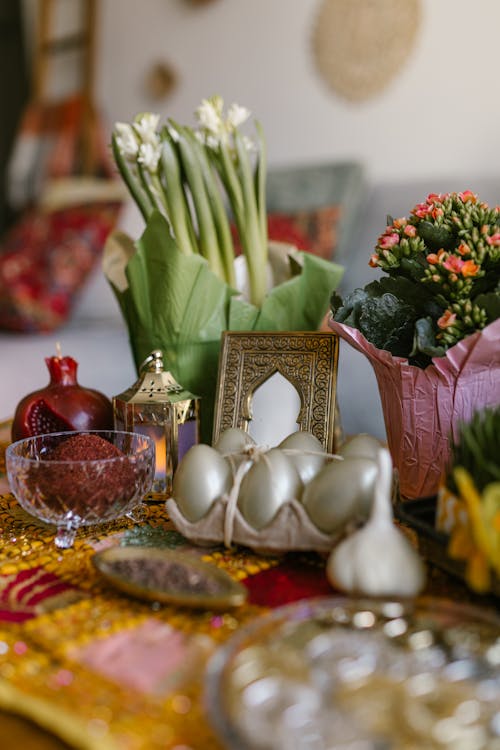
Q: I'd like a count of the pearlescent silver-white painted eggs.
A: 6